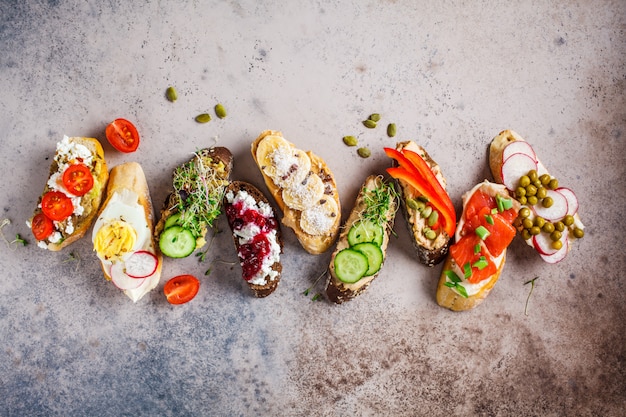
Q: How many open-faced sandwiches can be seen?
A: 9